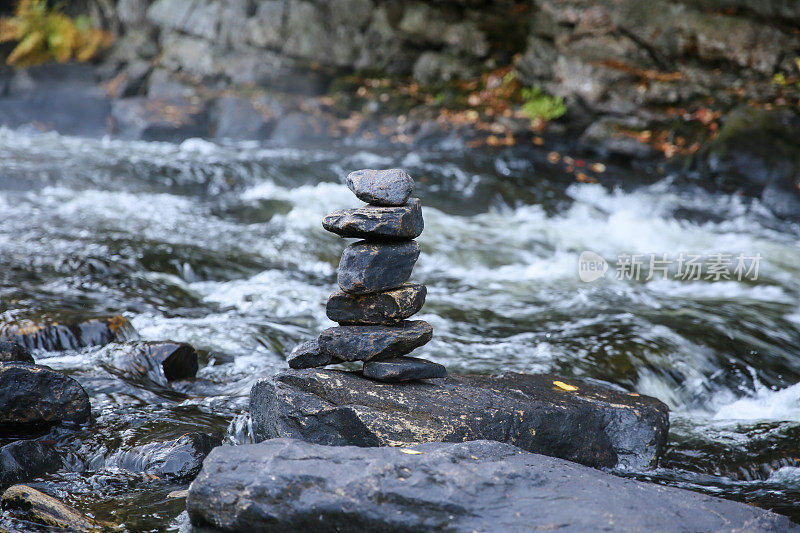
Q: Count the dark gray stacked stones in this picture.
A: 7